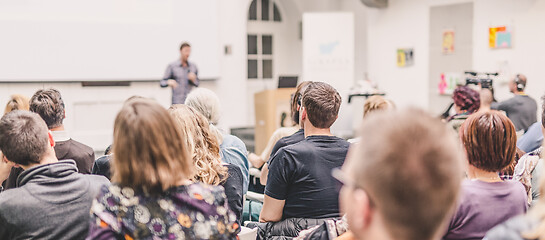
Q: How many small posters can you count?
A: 3